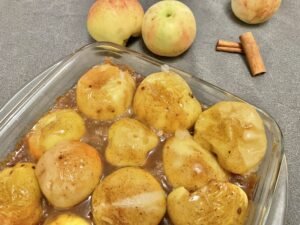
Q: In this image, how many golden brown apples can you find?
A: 11